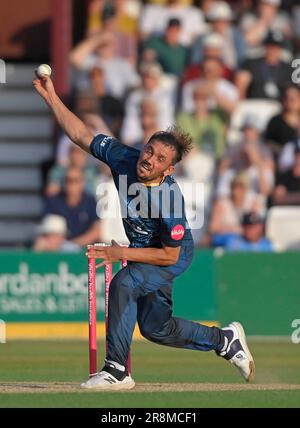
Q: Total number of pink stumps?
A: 3